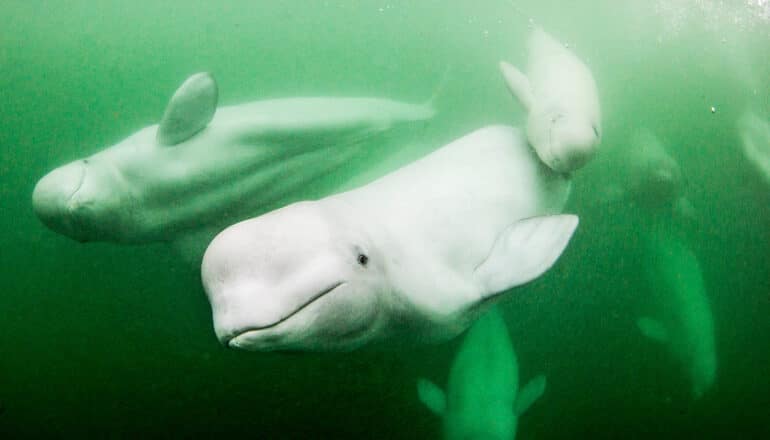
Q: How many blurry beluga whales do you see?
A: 4